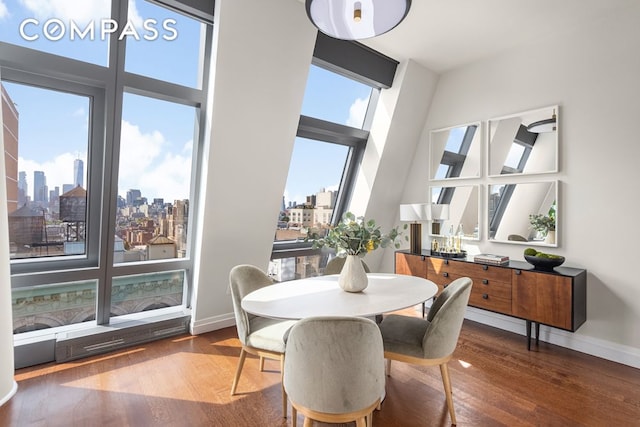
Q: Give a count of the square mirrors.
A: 4